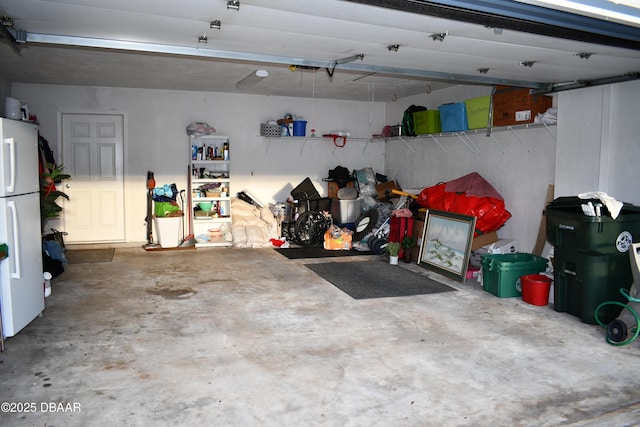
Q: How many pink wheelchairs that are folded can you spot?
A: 0